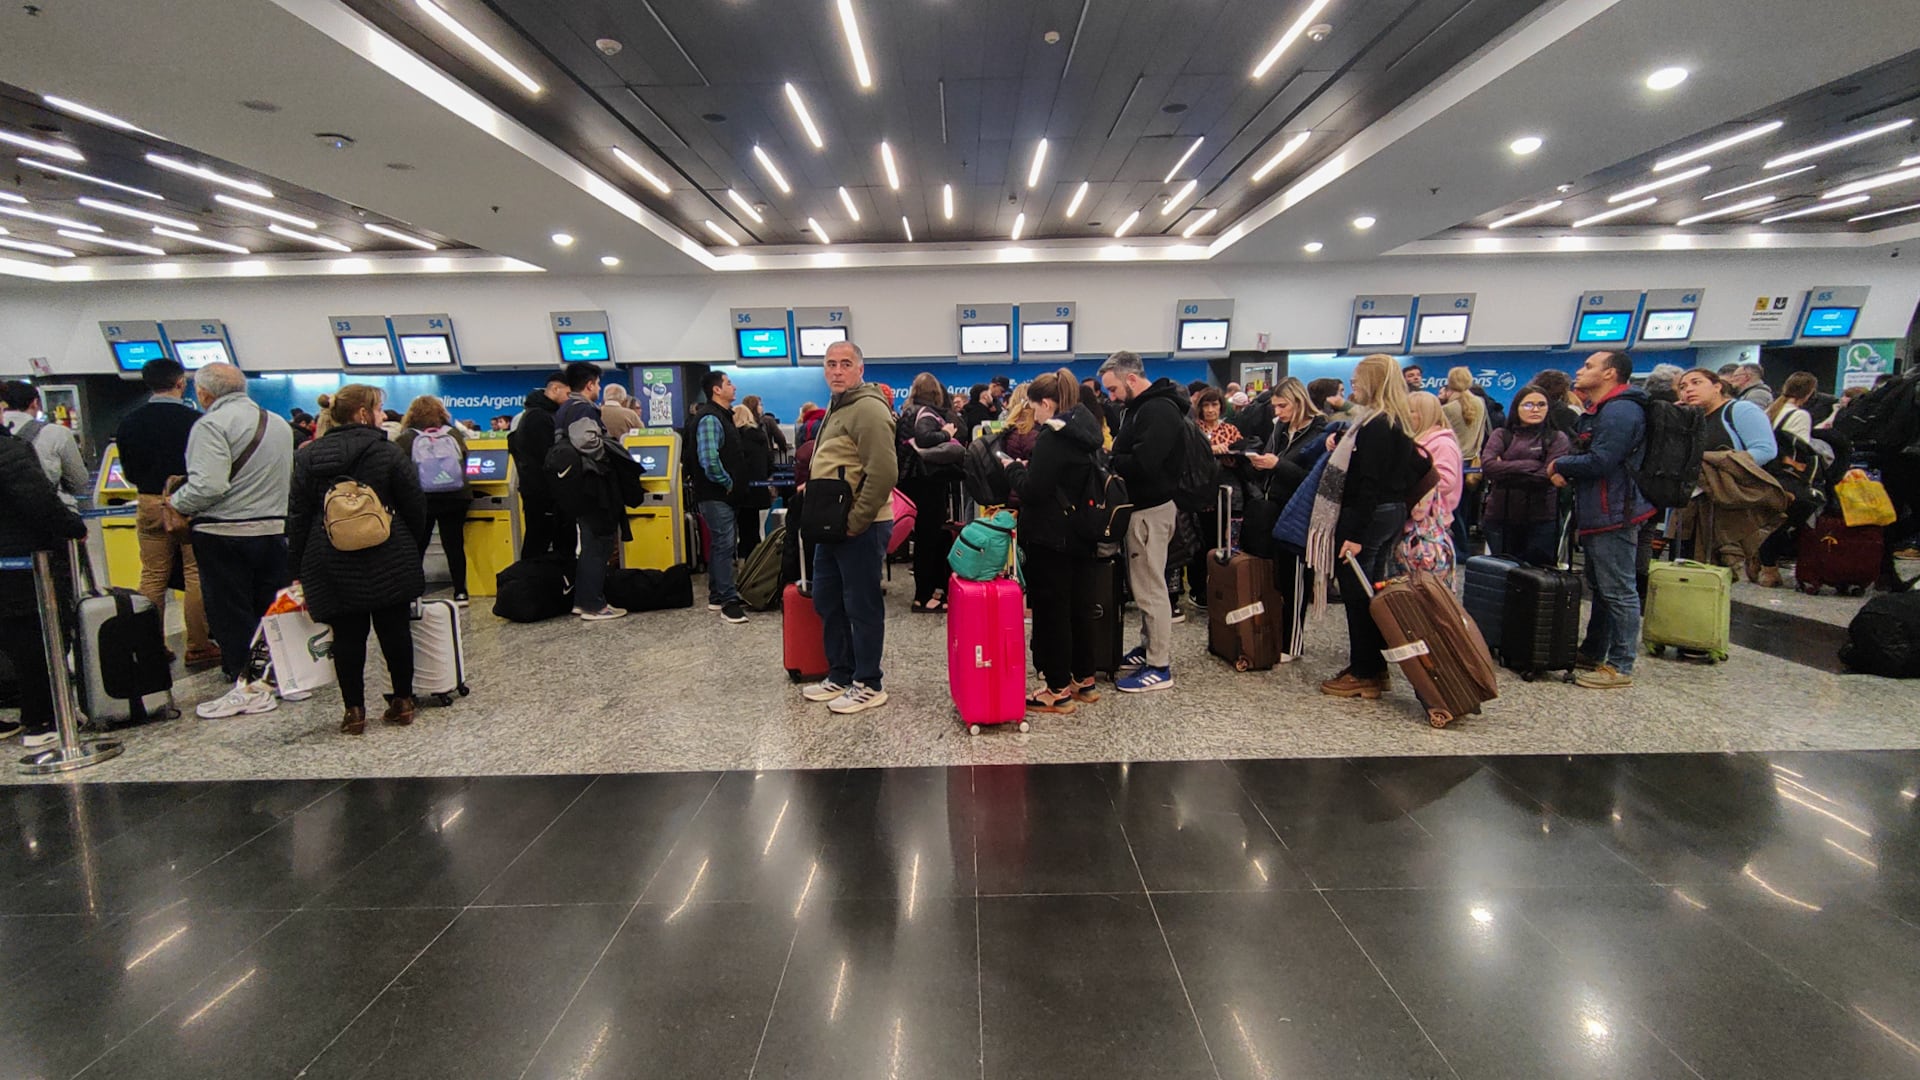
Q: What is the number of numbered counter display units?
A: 15